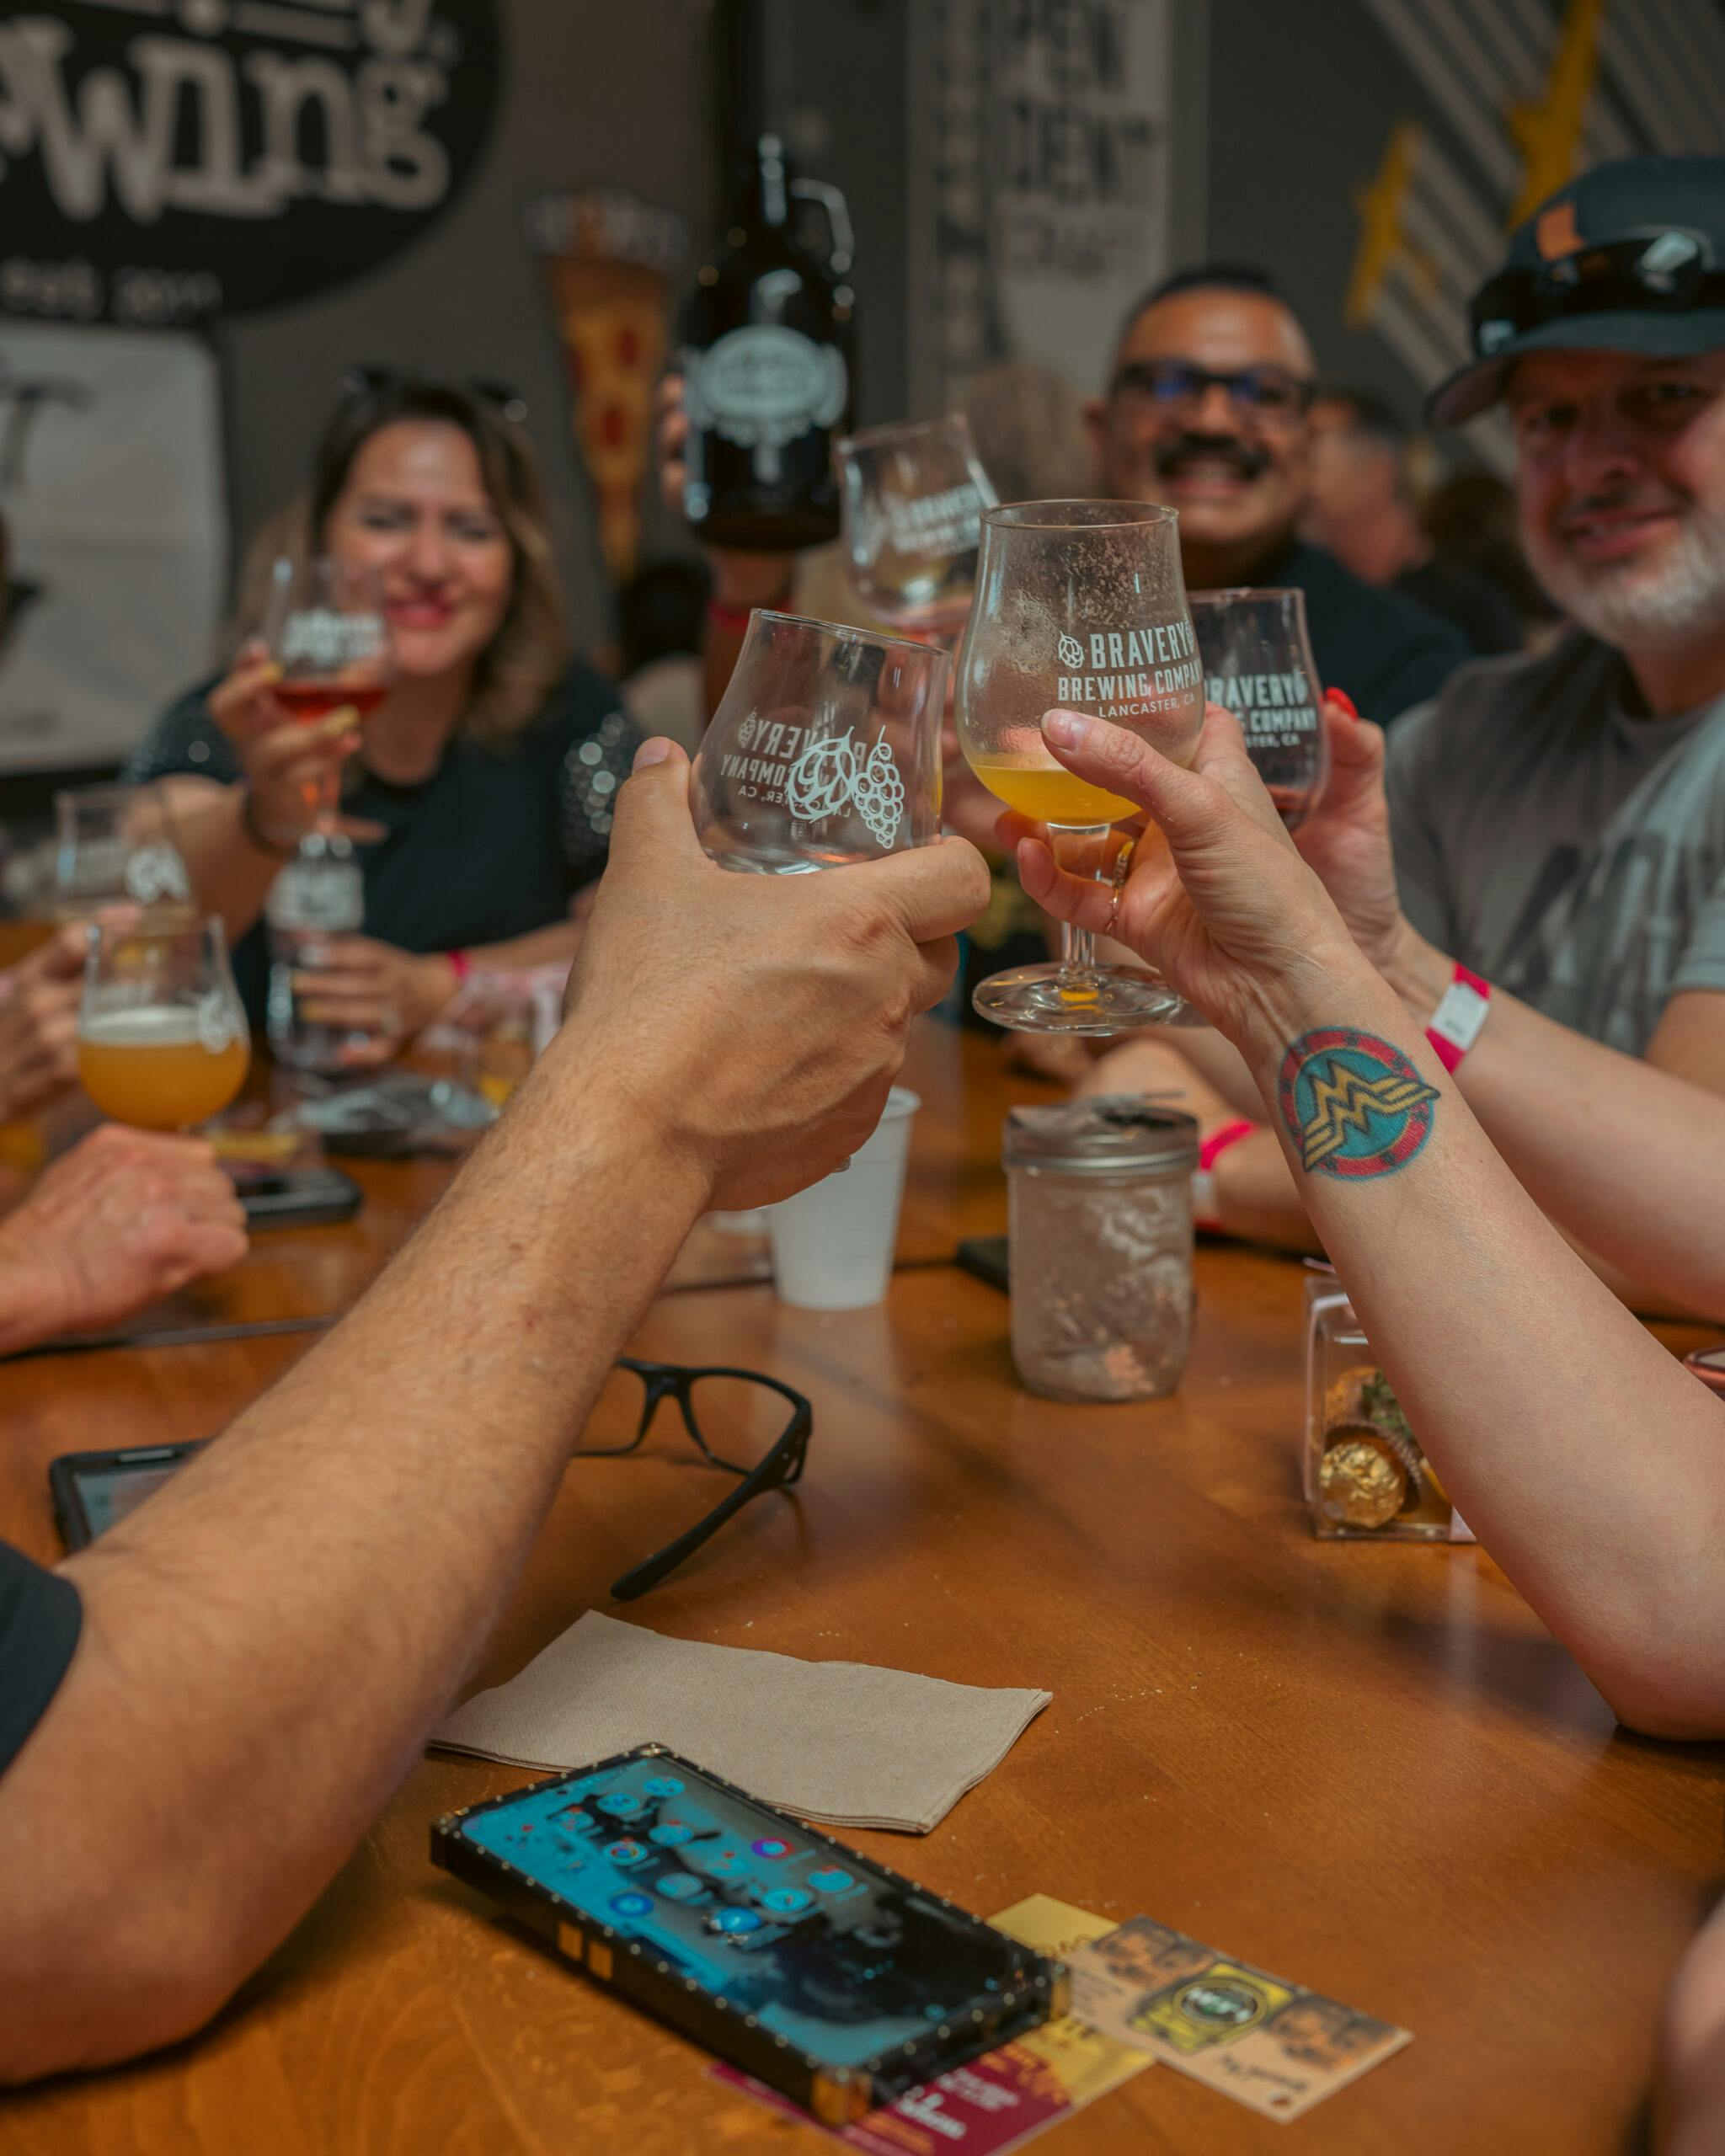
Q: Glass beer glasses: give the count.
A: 7